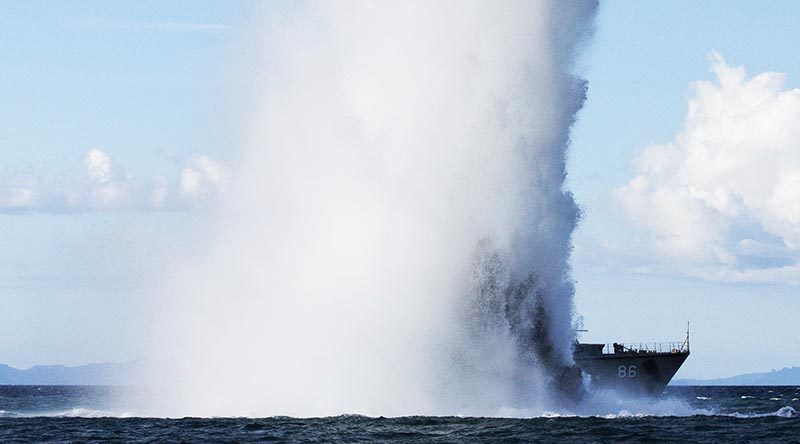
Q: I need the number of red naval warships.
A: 0